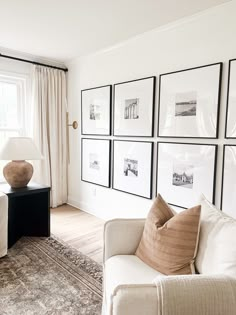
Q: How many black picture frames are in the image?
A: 8